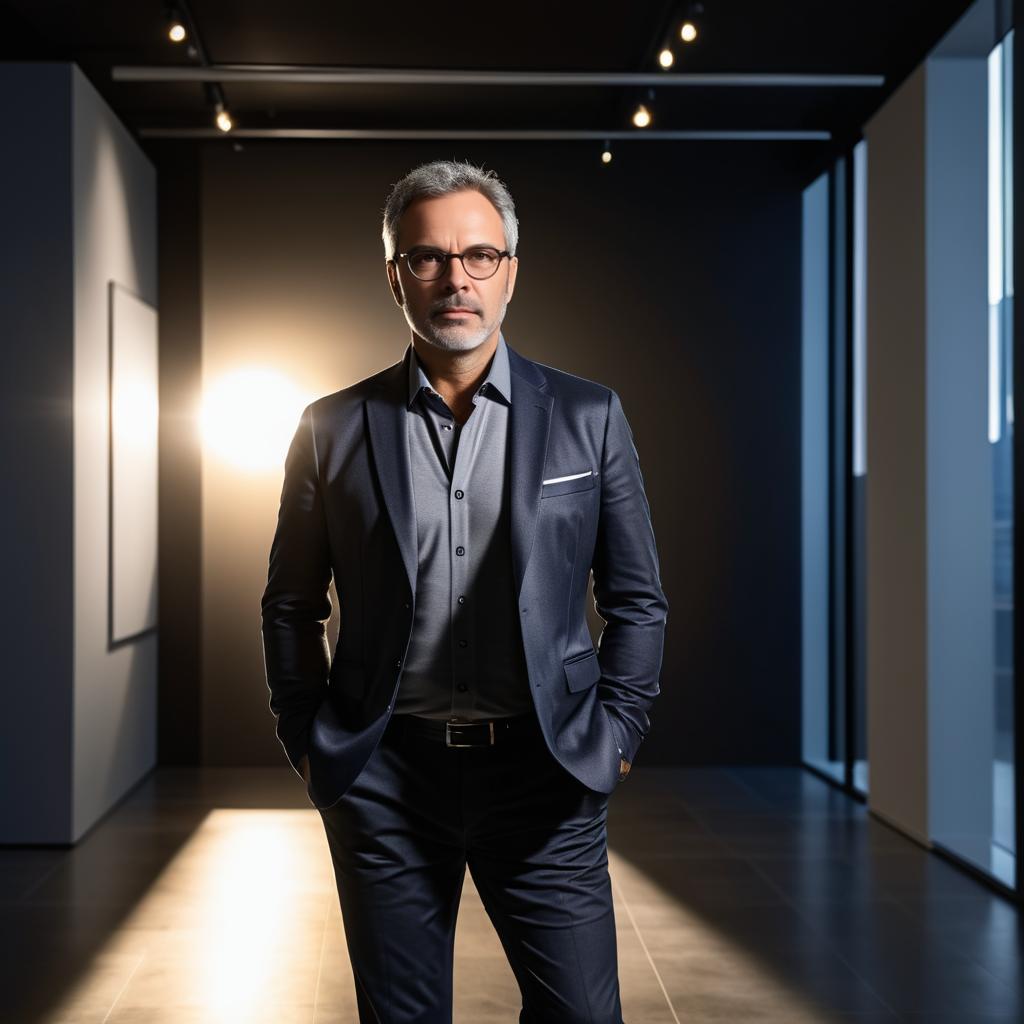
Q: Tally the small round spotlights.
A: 6